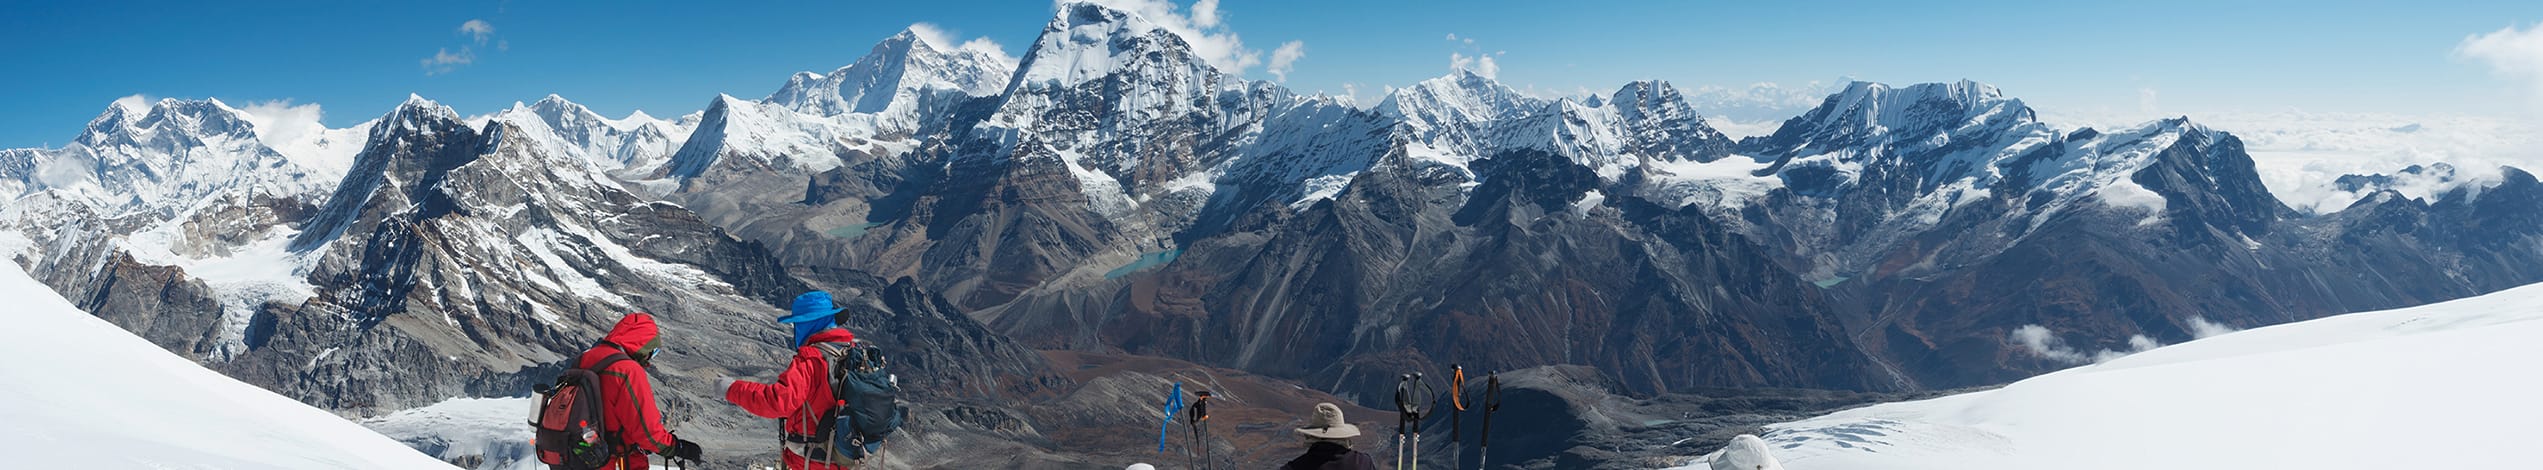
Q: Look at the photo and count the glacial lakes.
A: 3